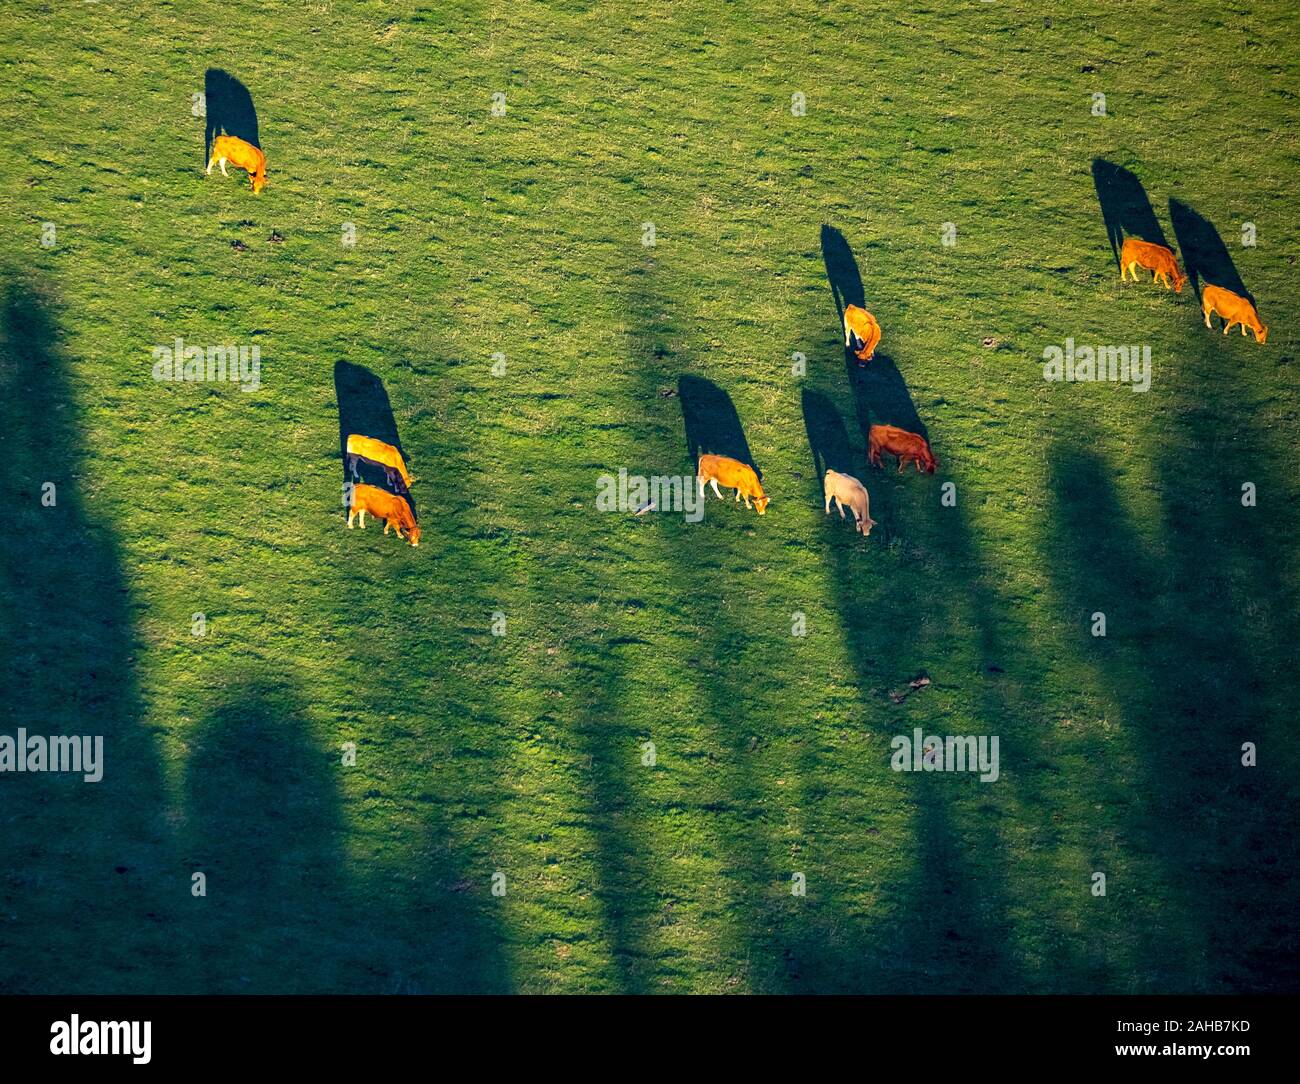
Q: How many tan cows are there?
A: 1